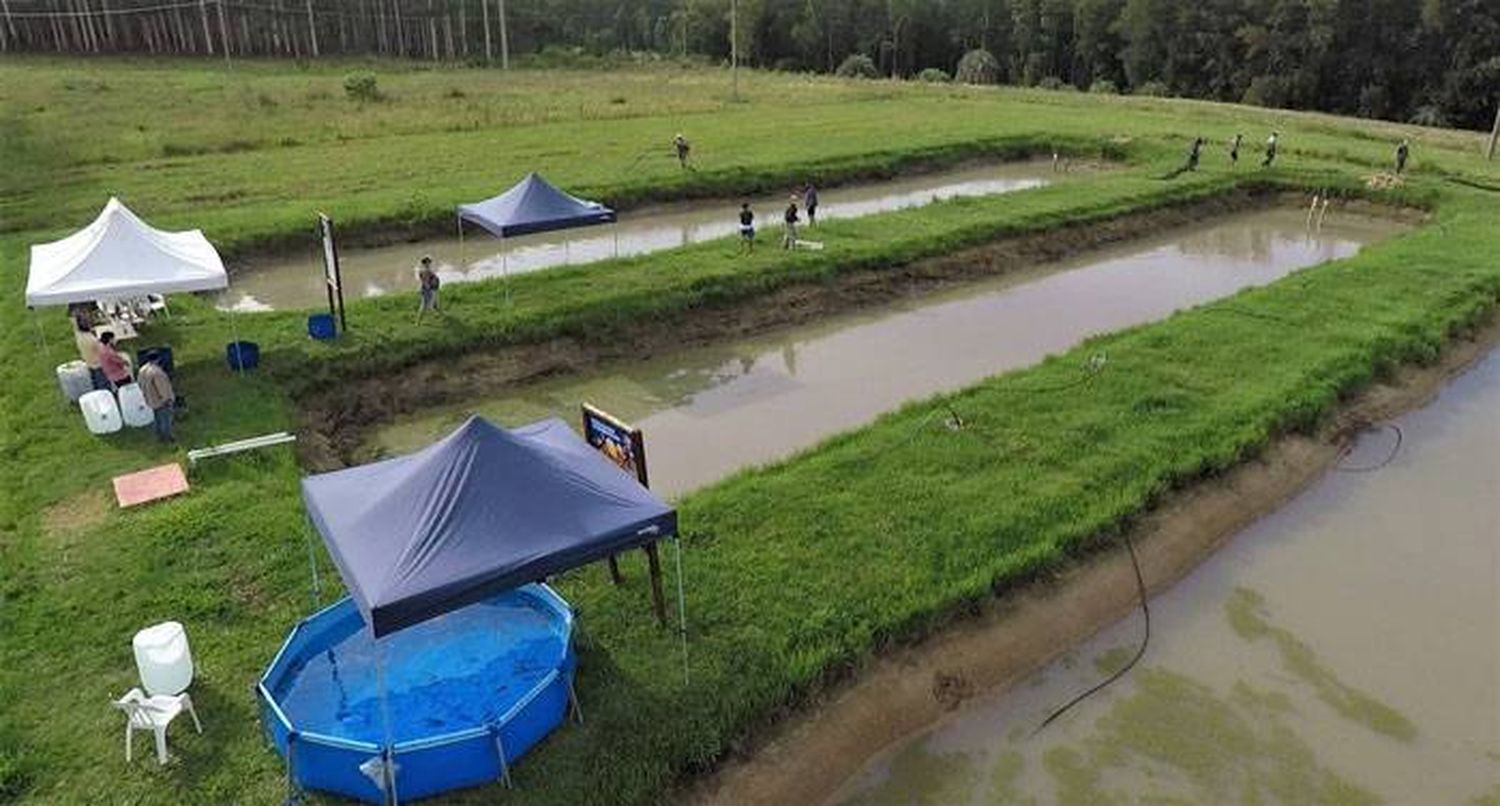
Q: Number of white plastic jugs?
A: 4